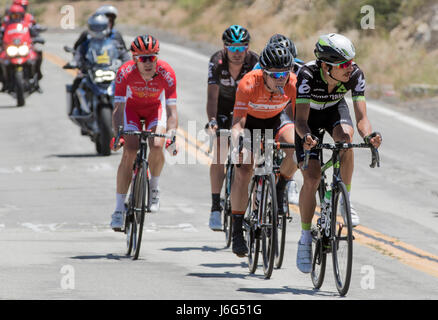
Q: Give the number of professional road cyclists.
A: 5